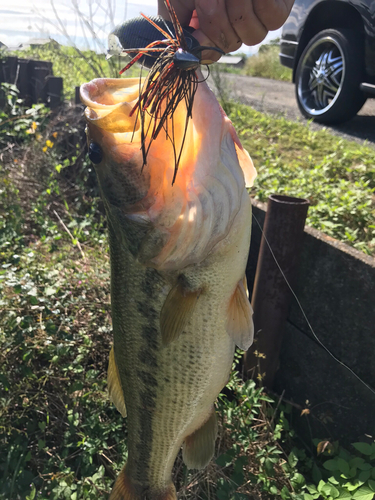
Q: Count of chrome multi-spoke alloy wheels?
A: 1